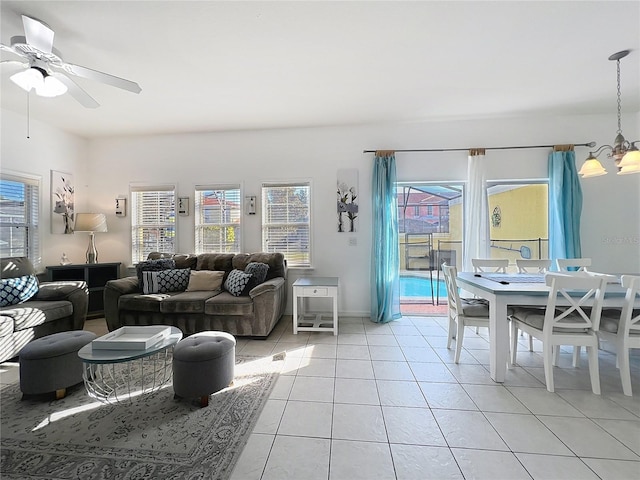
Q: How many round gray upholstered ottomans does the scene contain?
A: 2